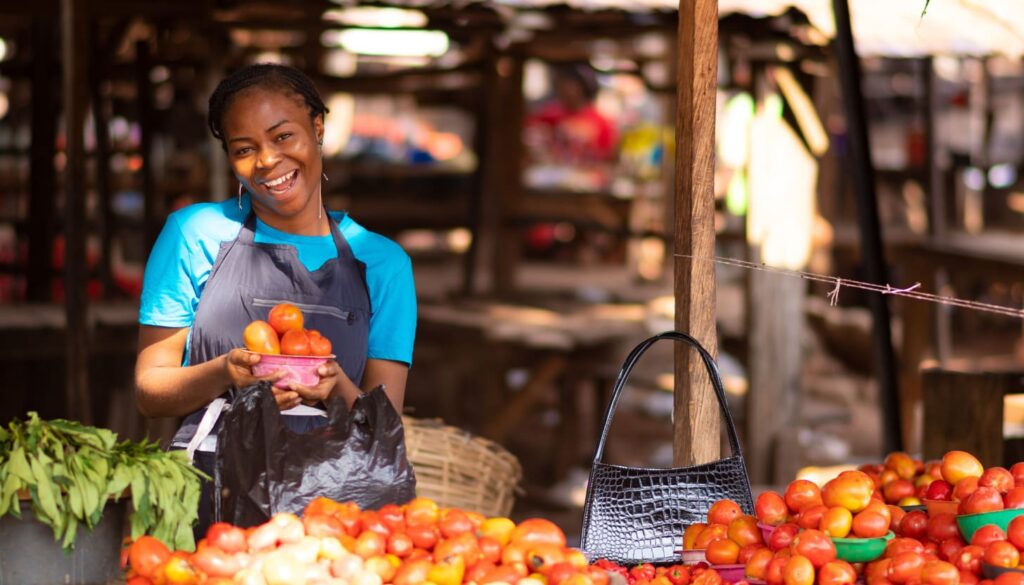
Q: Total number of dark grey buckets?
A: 1